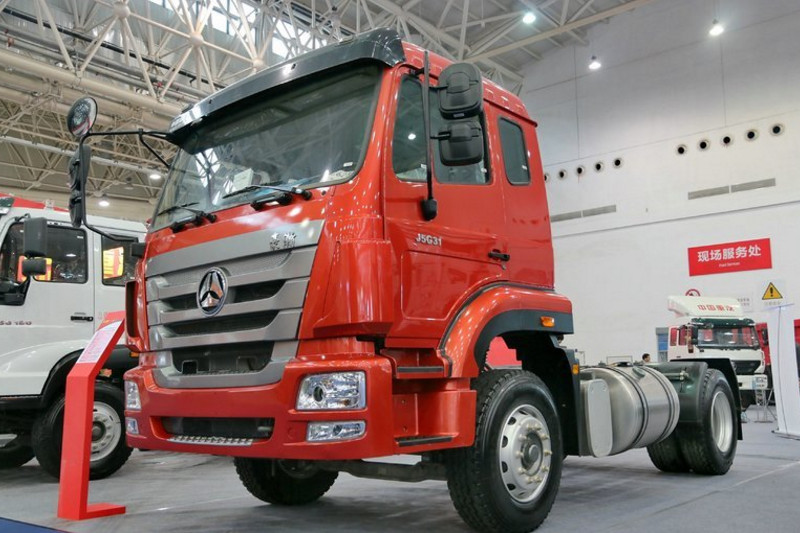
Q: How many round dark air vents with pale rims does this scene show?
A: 10